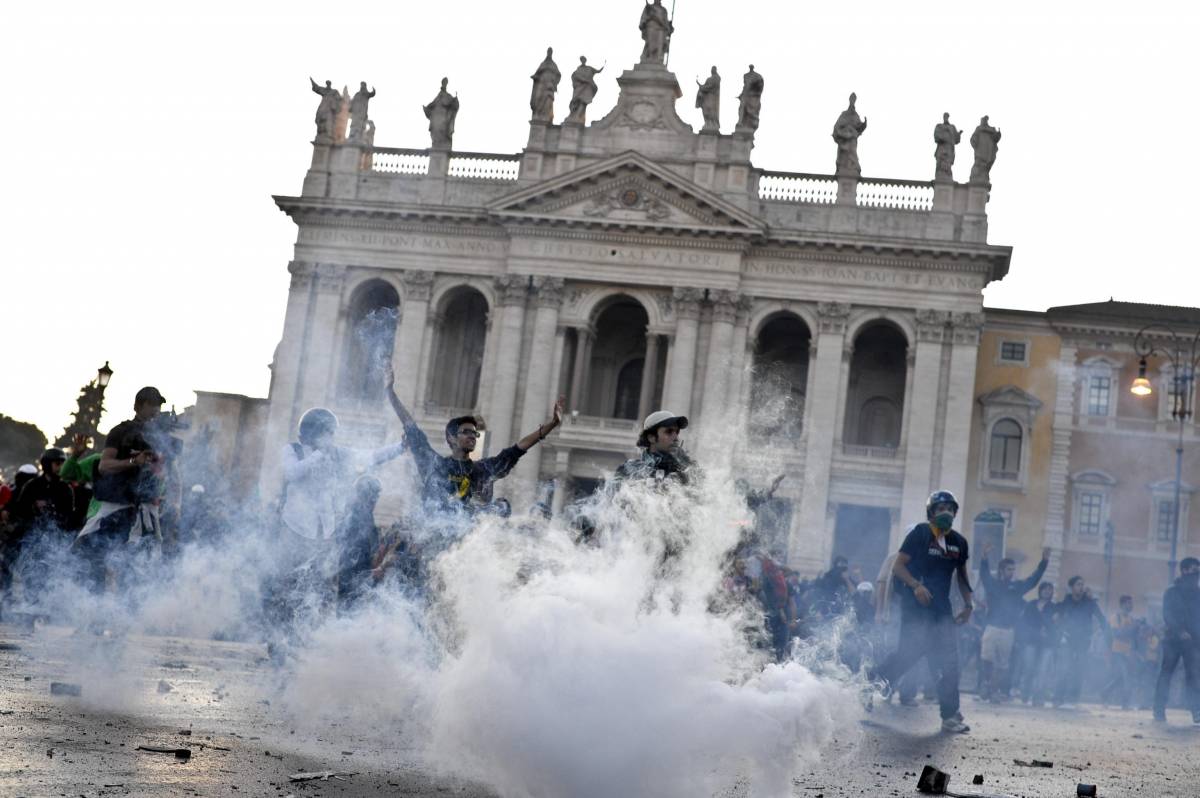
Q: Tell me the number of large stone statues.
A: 11